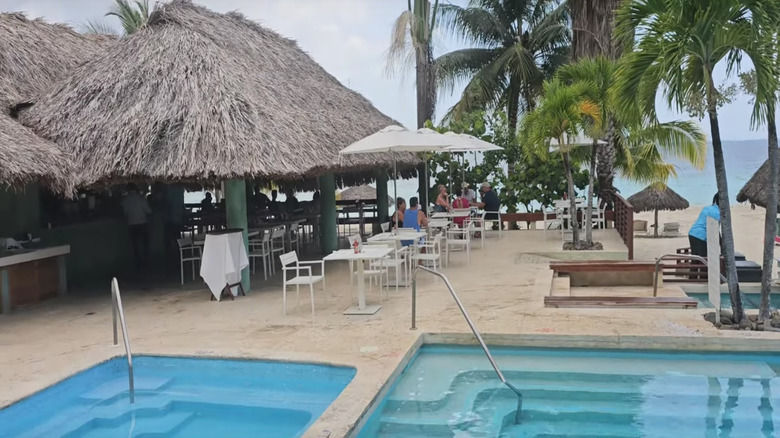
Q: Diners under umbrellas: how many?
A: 6